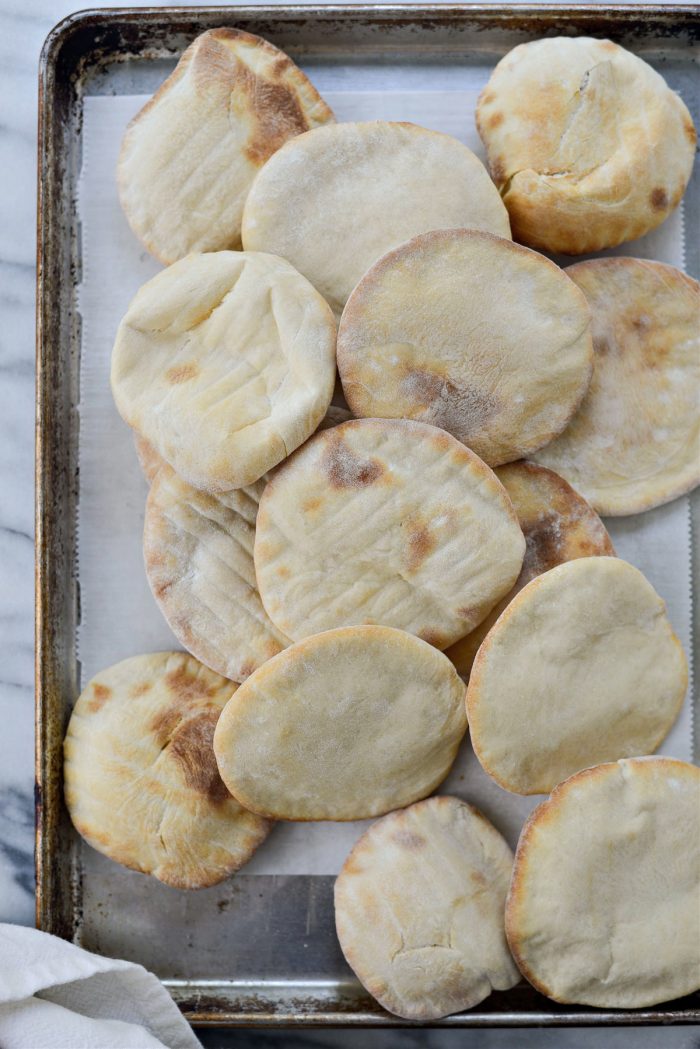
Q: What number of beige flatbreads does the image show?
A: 15